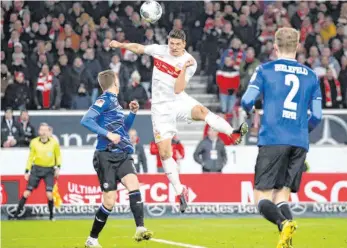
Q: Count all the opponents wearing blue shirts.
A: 2